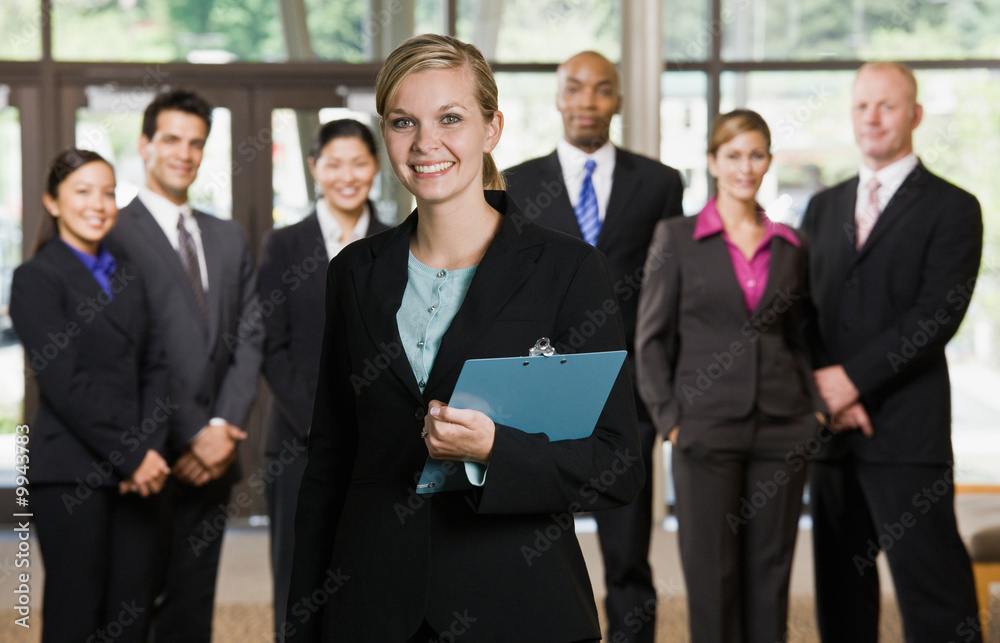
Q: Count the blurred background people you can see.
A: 6